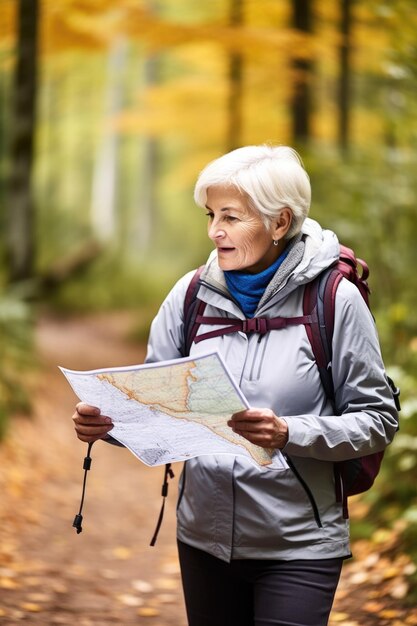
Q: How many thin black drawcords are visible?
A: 2